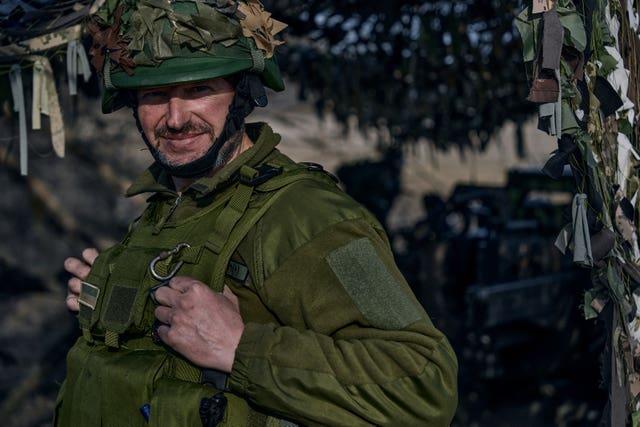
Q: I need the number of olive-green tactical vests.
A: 1